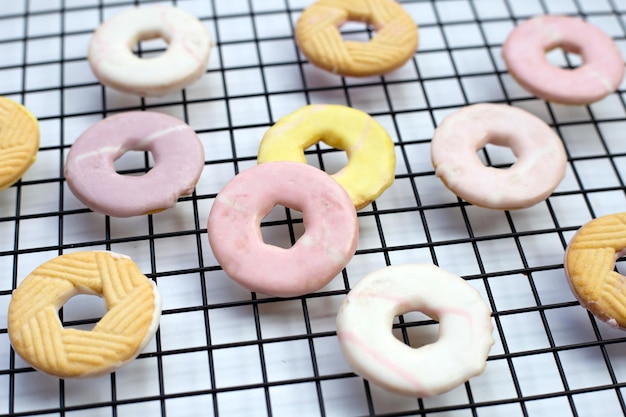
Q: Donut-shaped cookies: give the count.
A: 11